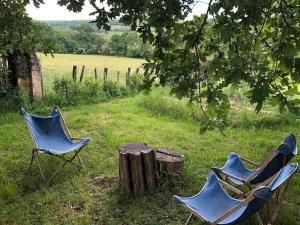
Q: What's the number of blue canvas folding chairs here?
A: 3